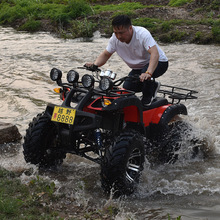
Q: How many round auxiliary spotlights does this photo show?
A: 4